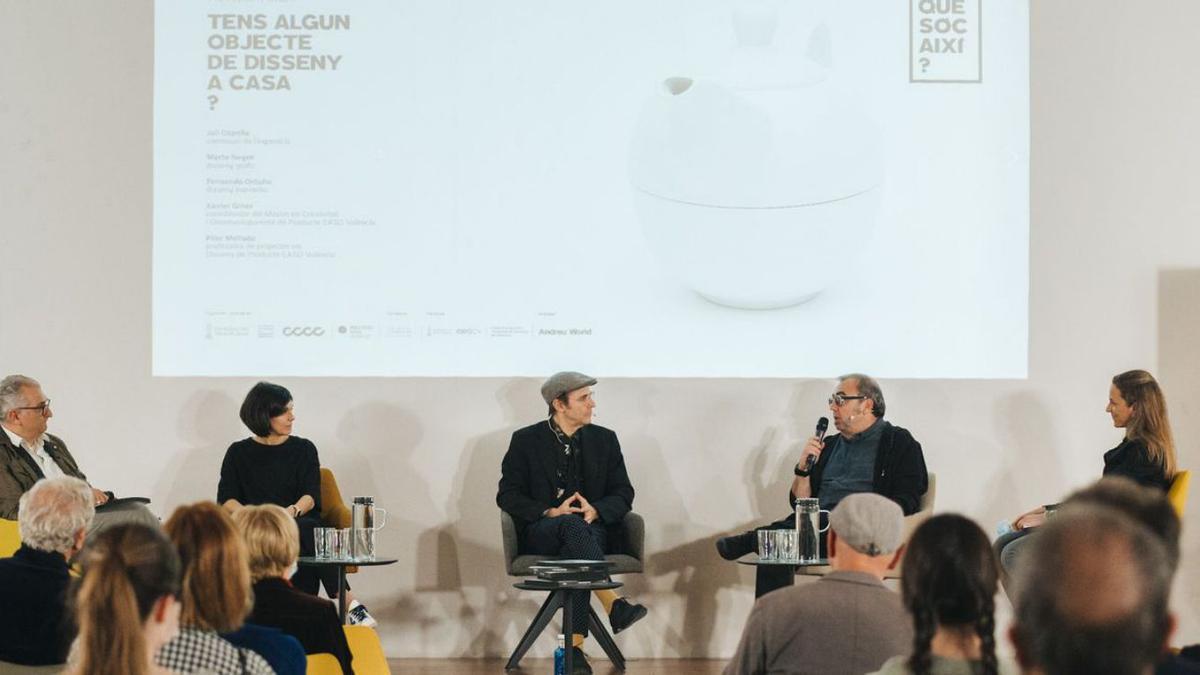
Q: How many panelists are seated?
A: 5